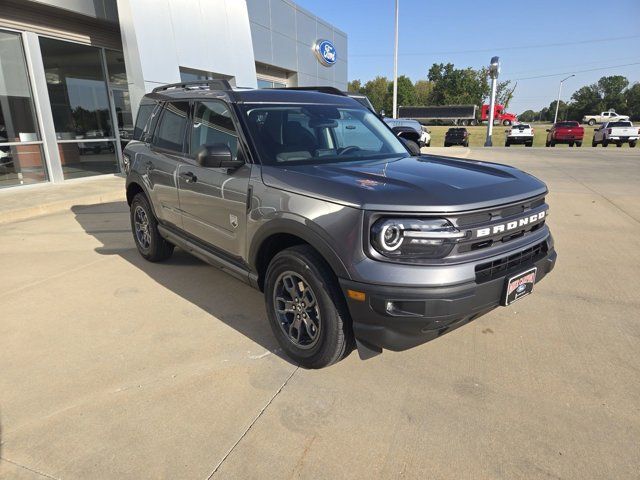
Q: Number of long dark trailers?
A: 1